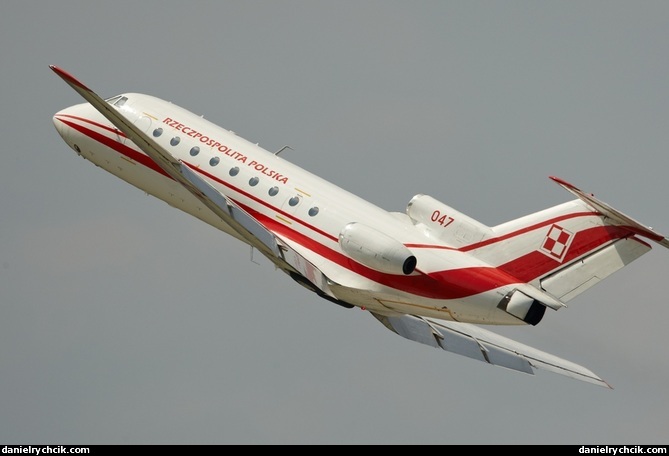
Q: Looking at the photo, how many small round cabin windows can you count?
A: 9